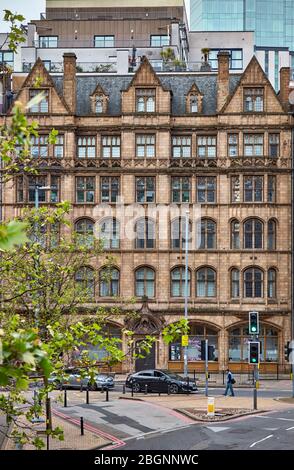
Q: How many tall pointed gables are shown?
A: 3